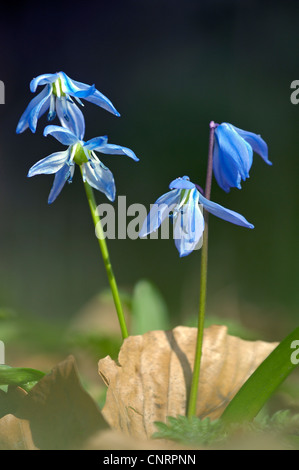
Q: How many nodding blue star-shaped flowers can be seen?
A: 4